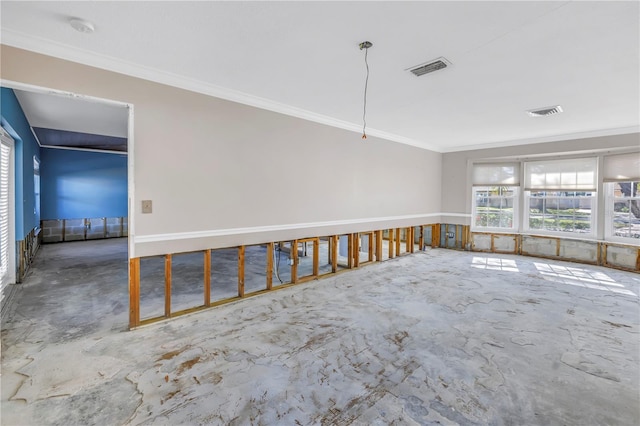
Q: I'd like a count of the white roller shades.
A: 3